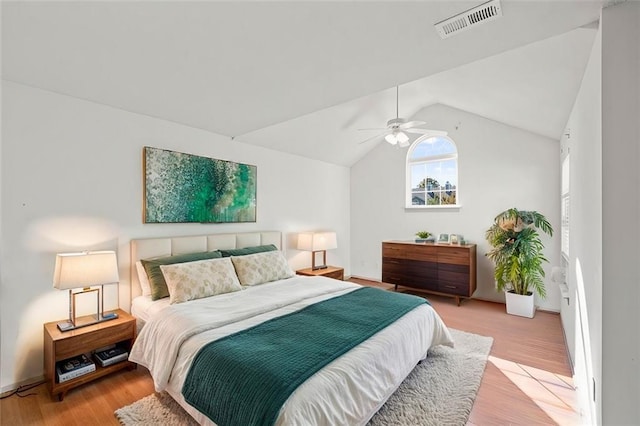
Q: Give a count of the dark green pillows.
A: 2